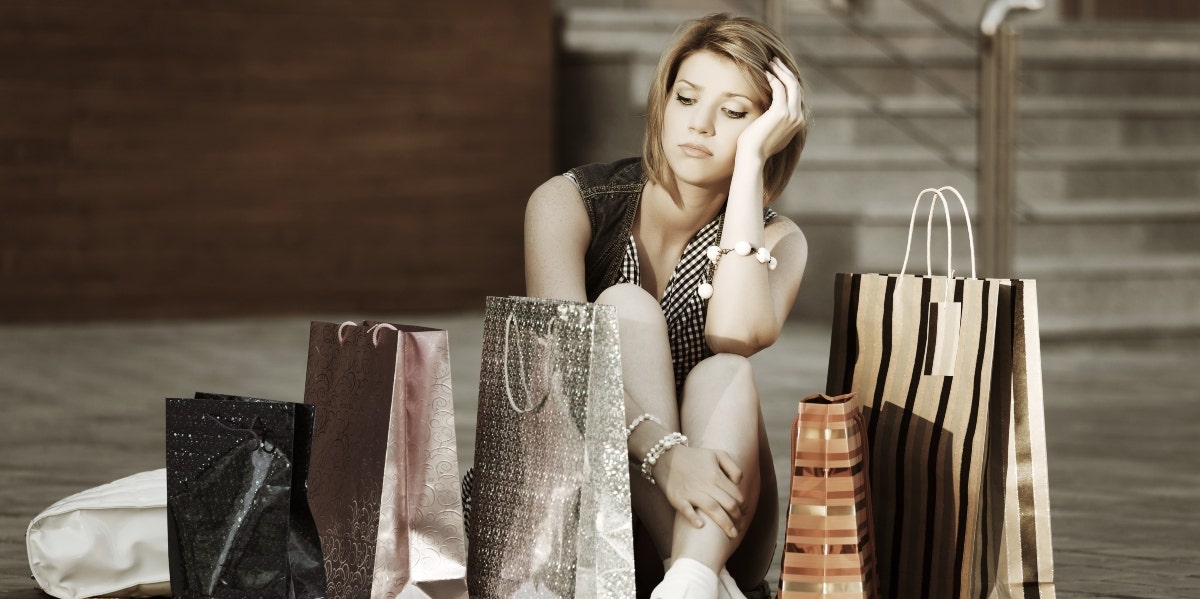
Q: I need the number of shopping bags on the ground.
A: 5